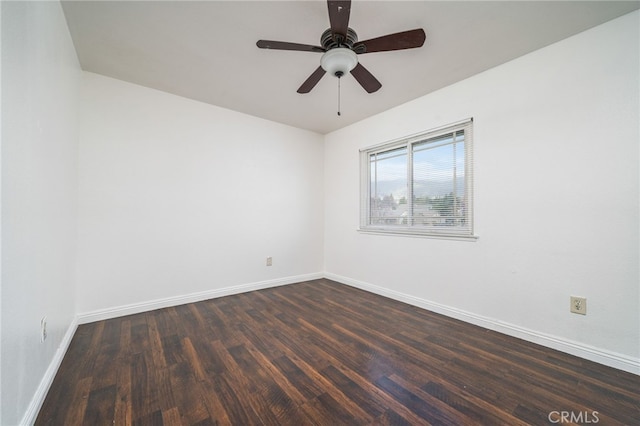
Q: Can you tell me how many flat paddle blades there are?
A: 5